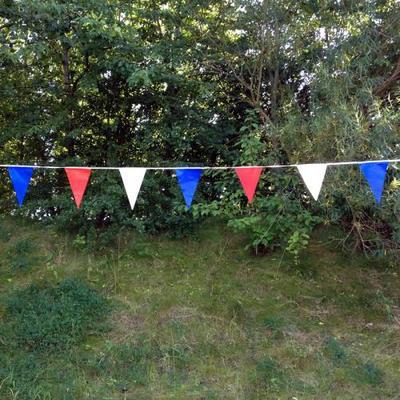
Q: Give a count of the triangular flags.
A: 7